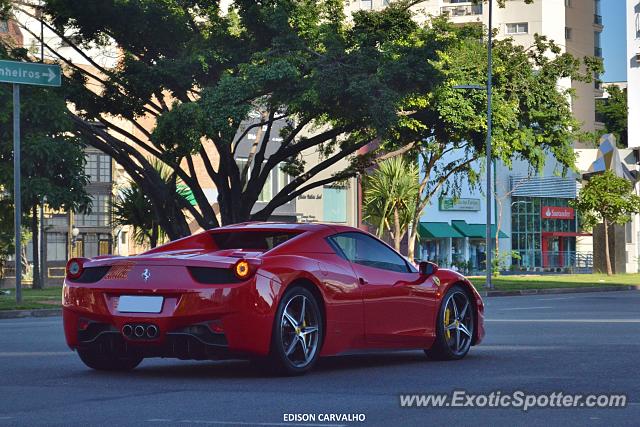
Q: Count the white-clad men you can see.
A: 0